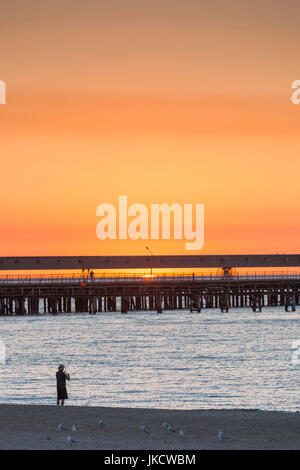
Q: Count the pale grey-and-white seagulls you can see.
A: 9